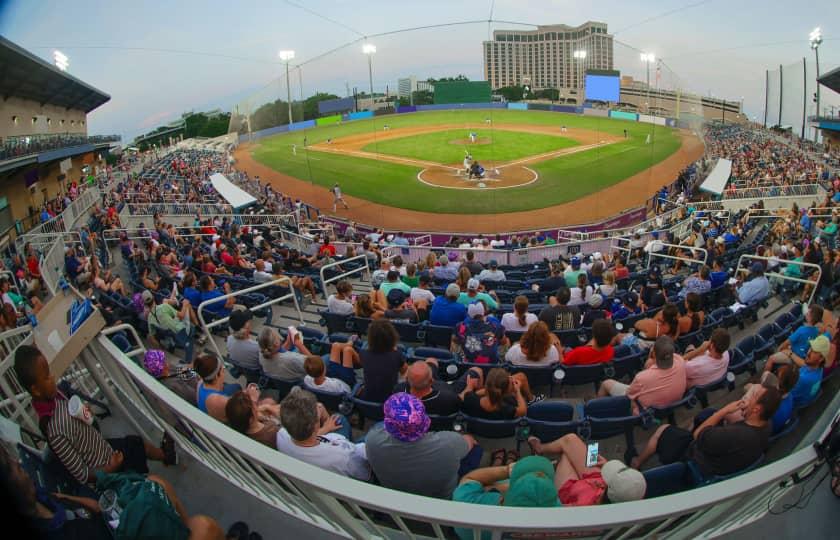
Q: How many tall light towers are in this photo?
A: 6